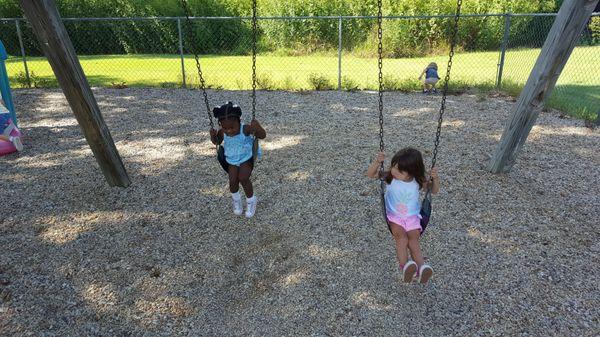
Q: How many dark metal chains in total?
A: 4